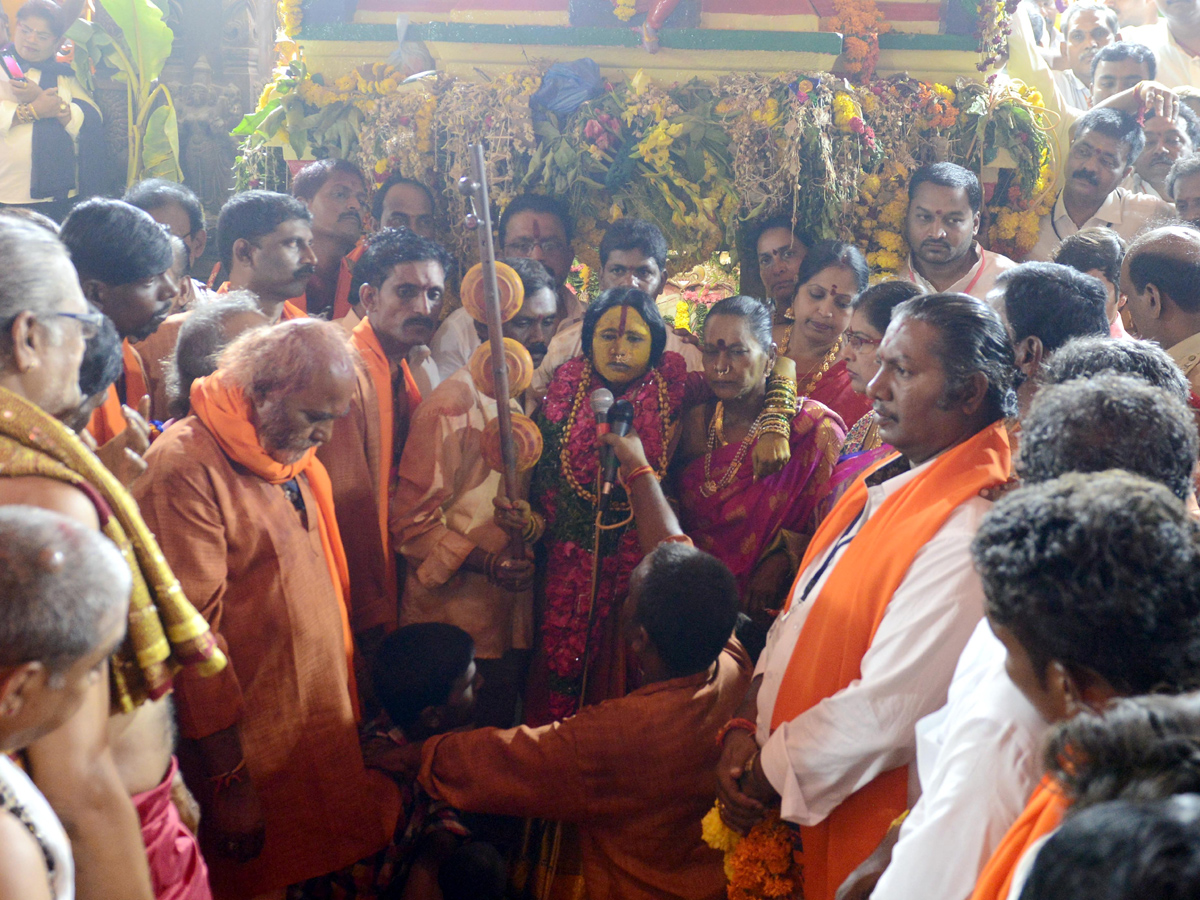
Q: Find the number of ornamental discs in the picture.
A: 3